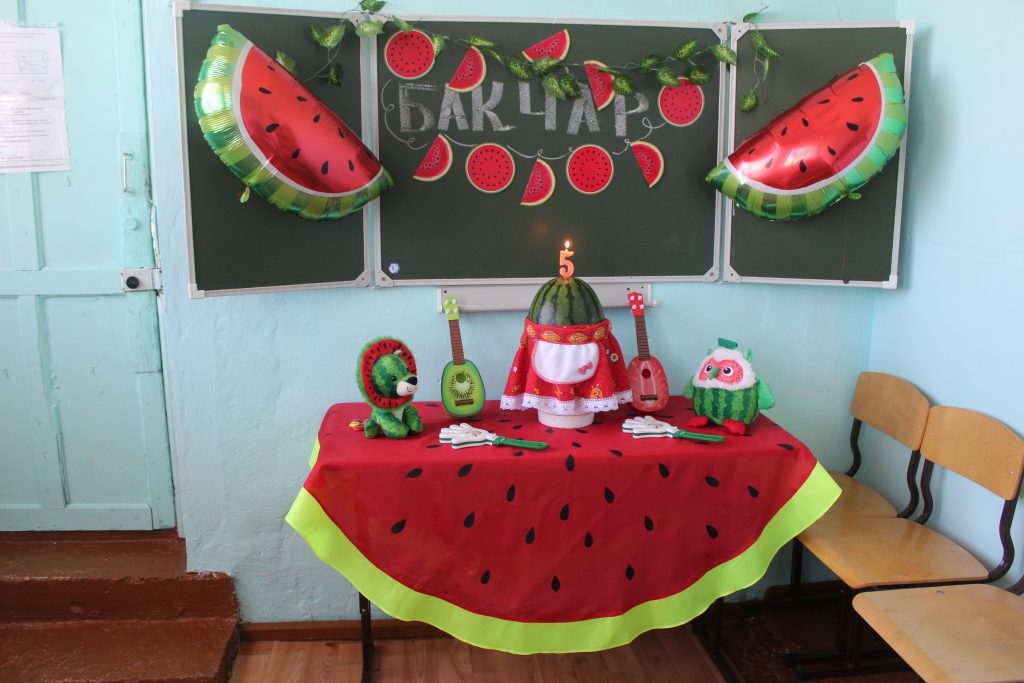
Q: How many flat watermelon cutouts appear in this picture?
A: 10